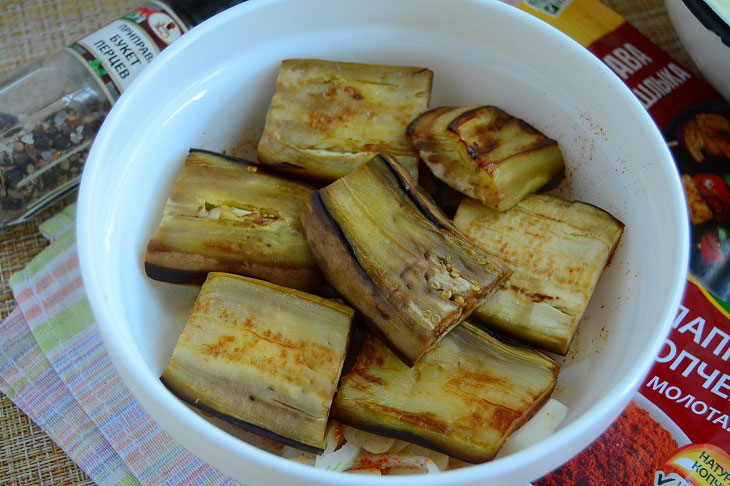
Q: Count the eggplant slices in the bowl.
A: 7